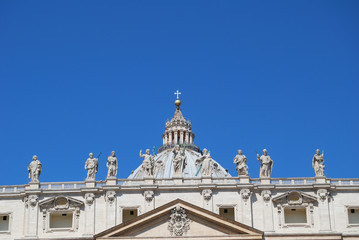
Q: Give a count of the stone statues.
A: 9